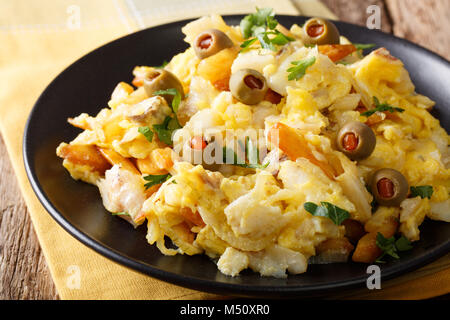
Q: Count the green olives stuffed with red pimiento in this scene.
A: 7